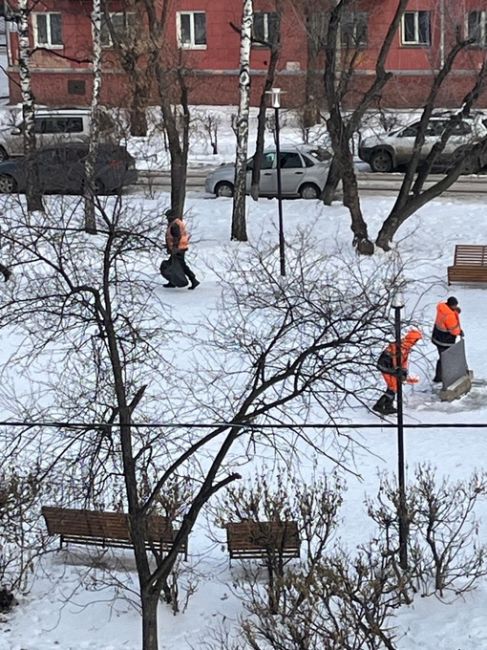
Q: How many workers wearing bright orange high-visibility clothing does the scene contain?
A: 3